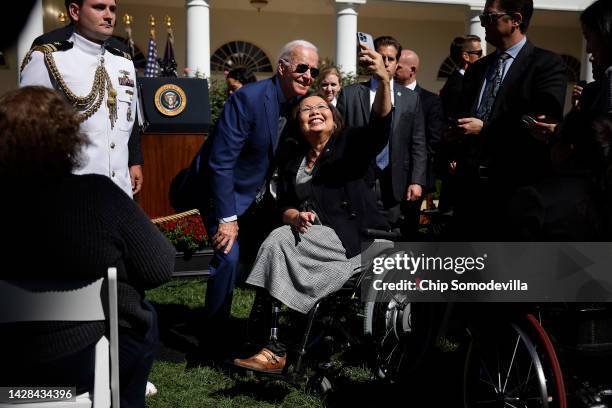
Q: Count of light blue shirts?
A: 1